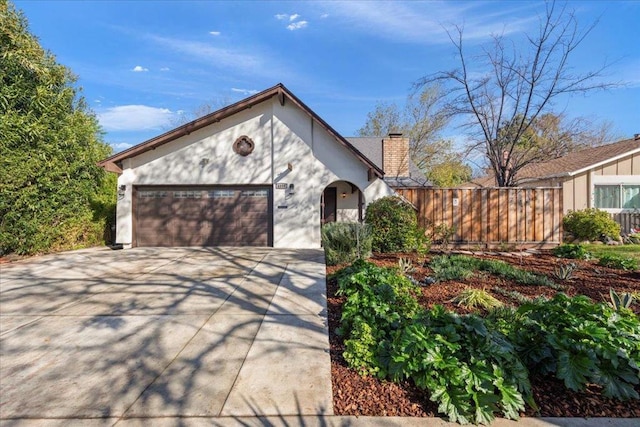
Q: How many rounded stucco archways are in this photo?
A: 1